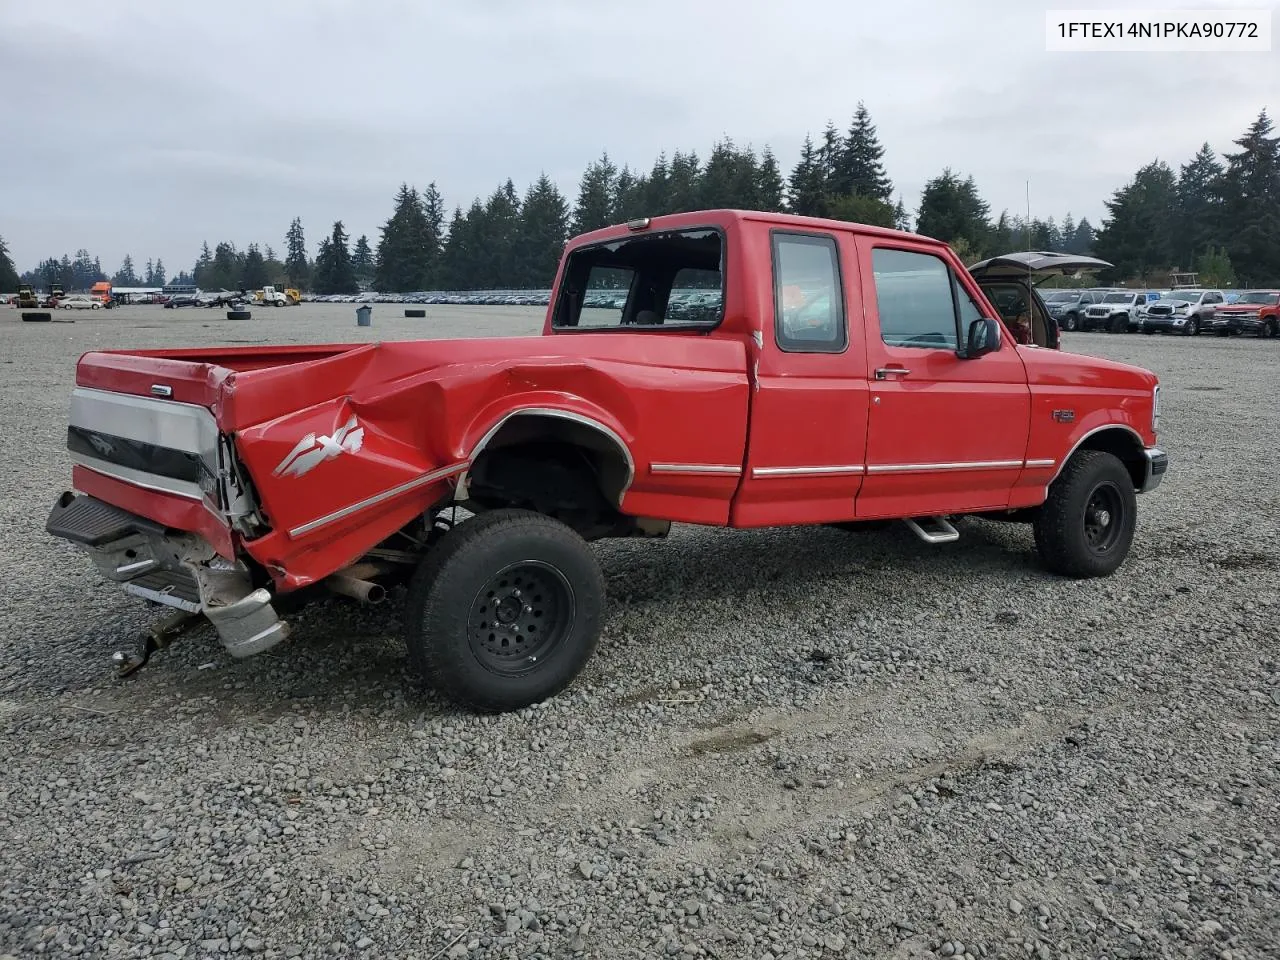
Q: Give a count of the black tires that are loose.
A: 3